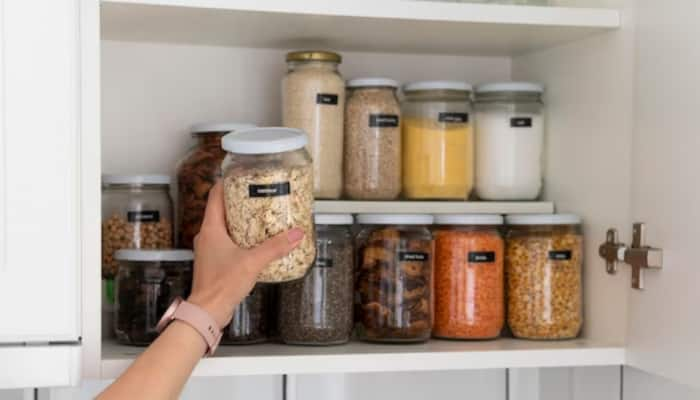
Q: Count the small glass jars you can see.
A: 13